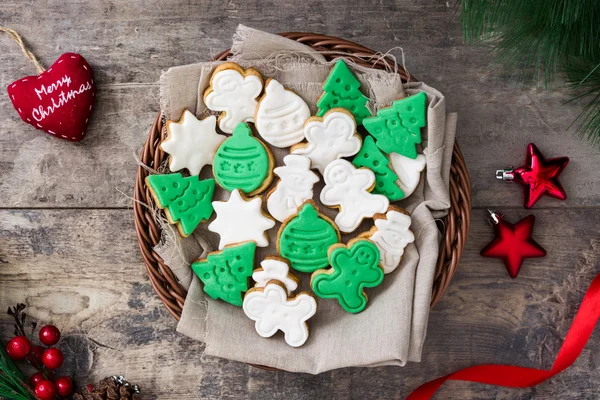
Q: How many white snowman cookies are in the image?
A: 3